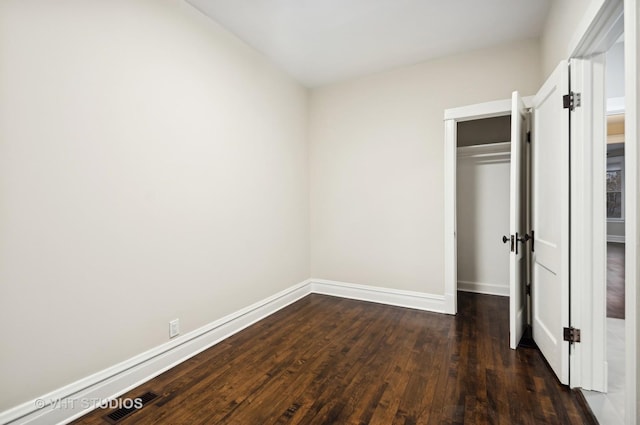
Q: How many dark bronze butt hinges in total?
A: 4